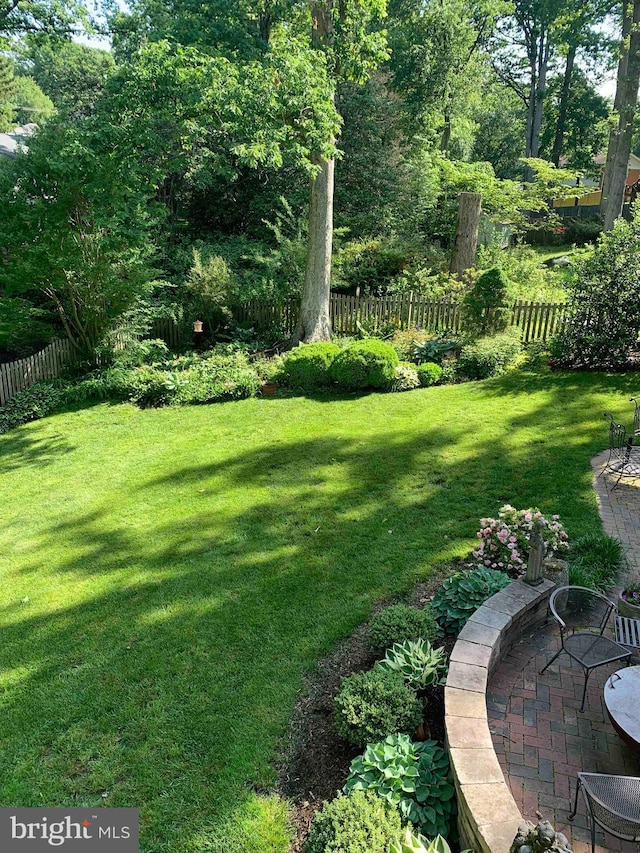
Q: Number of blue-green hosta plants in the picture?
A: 2